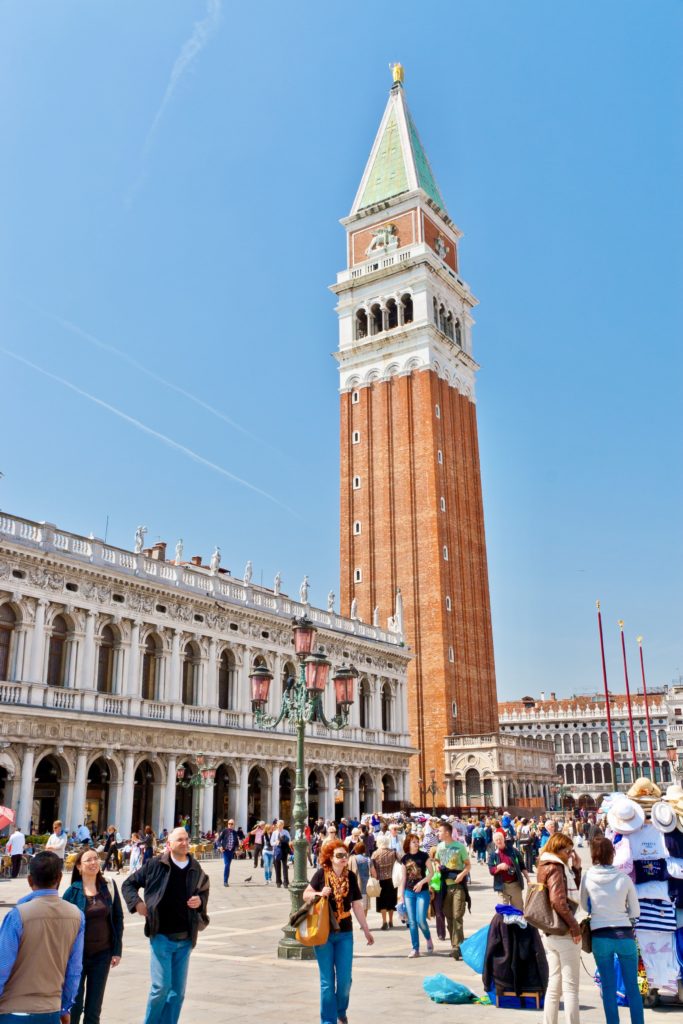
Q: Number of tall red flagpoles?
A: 3